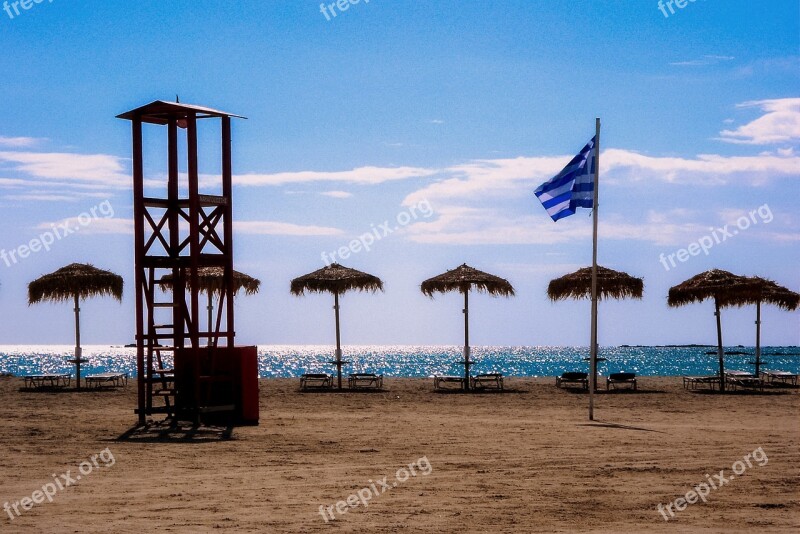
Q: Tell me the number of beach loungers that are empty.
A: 12